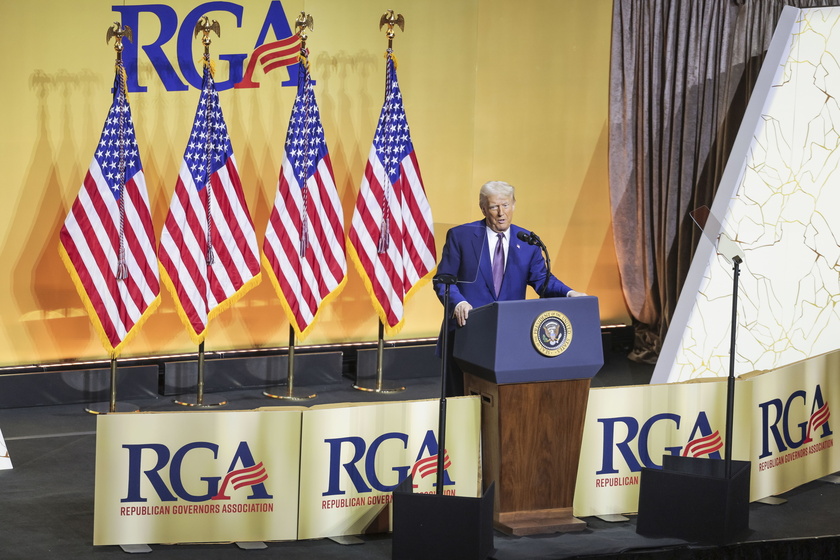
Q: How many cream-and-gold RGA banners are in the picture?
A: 4